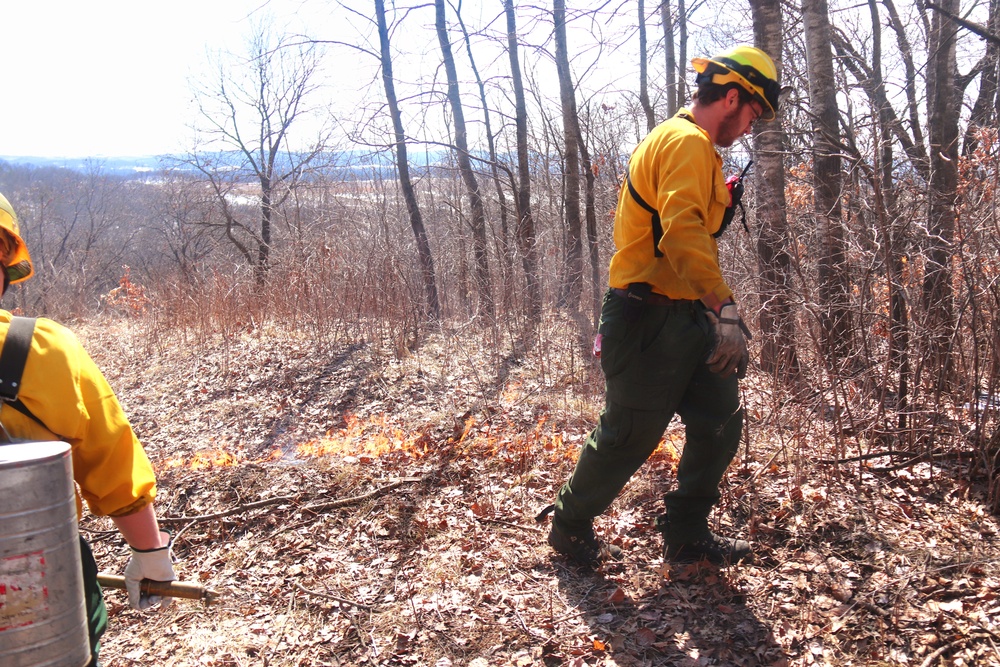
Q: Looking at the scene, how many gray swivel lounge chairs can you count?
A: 0